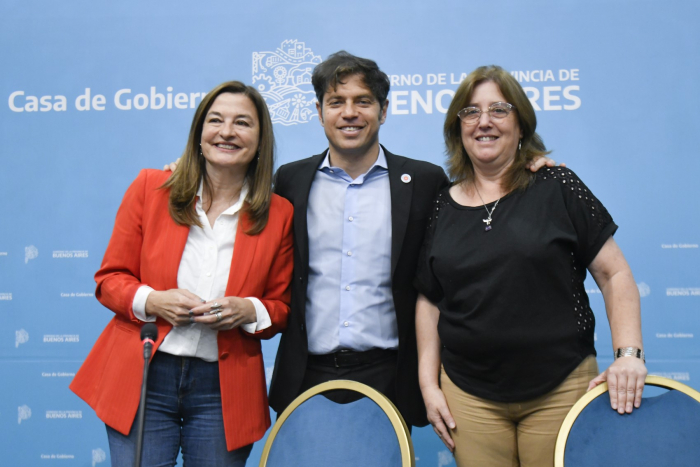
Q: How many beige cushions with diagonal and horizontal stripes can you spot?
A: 0